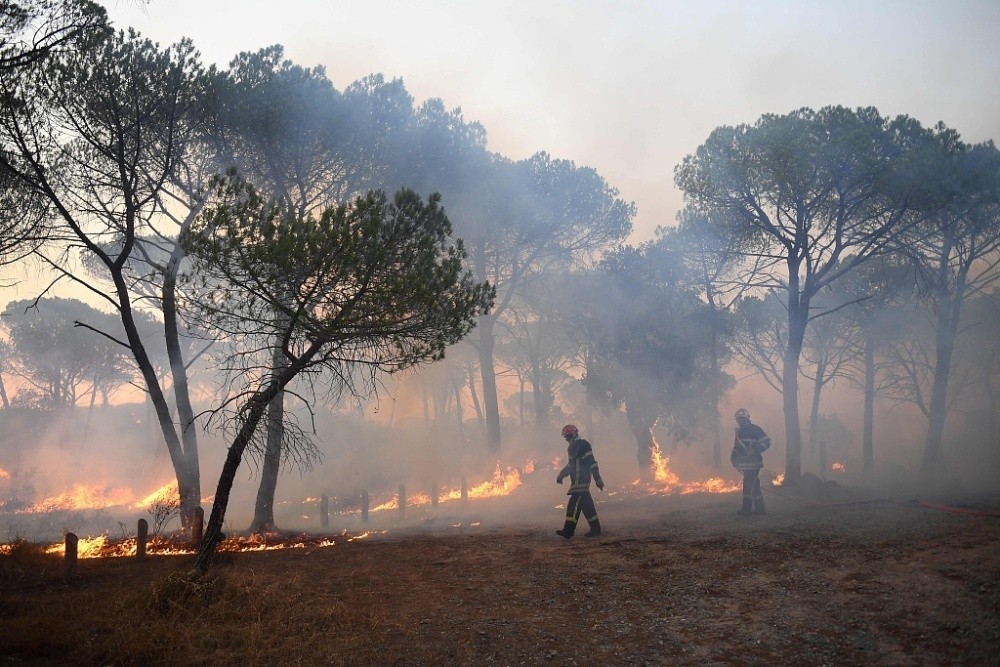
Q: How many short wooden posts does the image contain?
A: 8